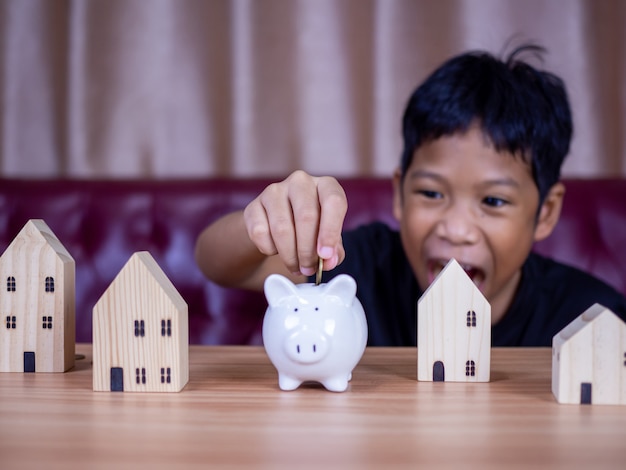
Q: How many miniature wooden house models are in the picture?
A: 4